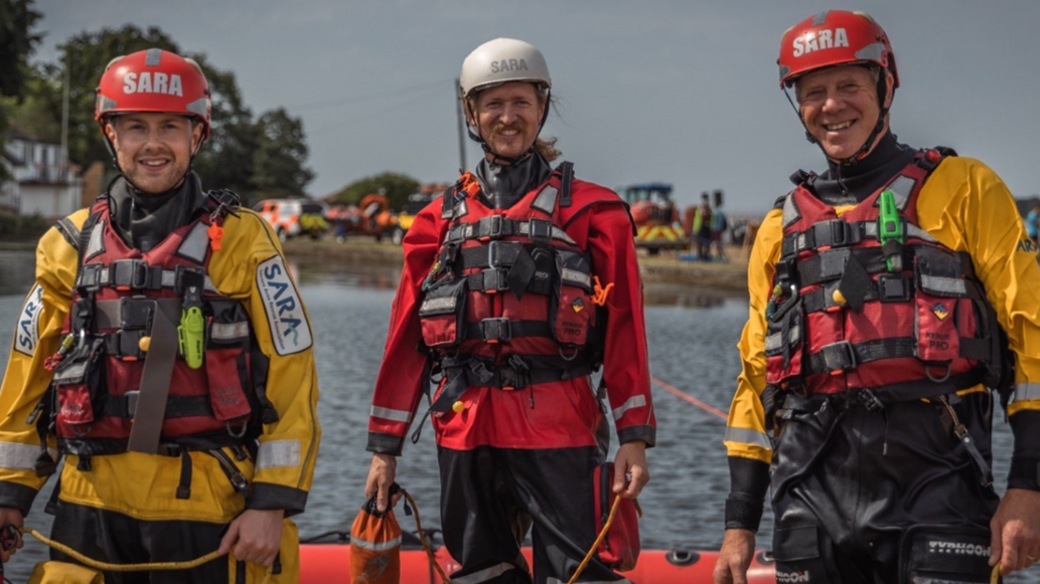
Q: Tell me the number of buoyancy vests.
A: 3